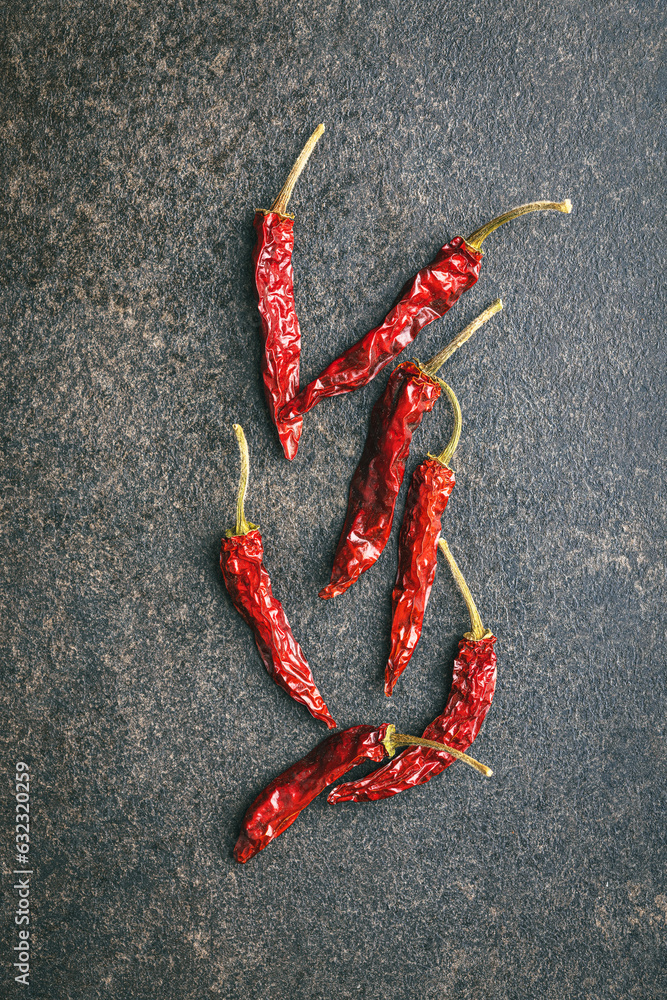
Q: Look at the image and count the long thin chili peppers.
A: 7